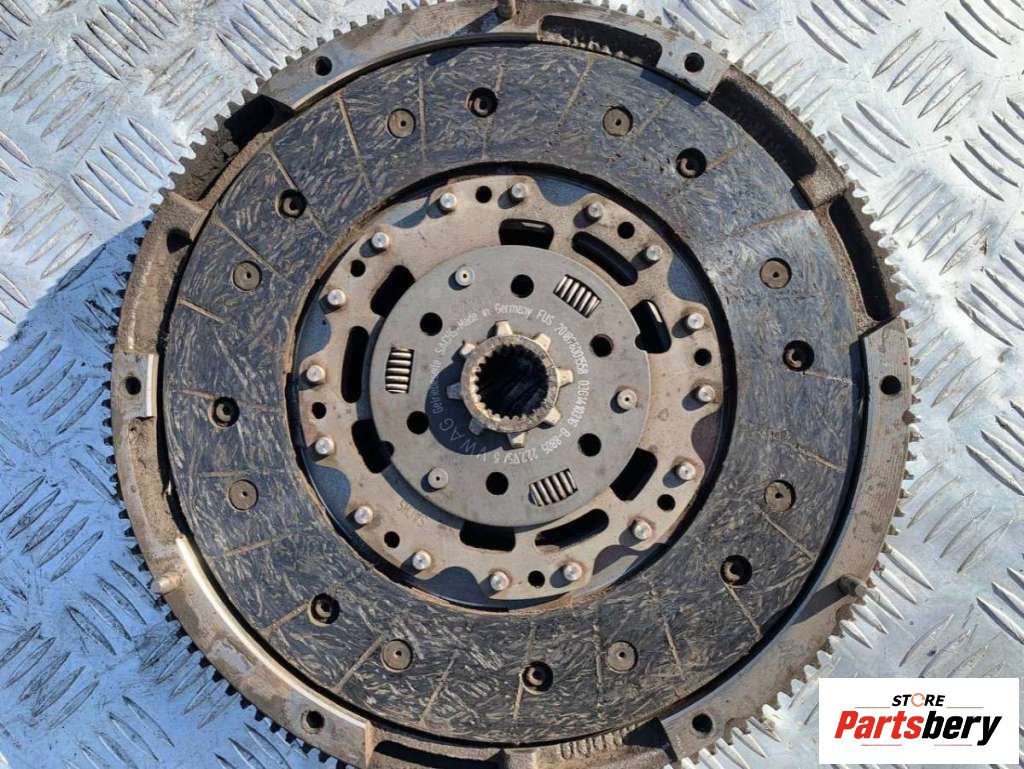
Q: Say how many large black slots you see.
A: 9